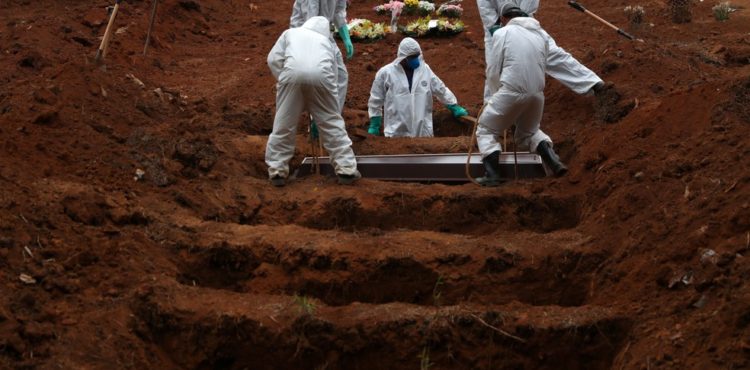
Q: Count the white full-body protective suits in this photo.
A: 5